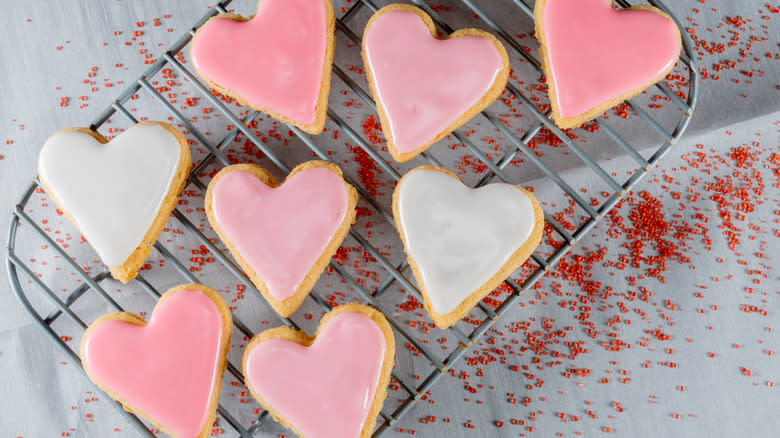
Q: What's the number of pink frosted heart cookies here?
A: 6